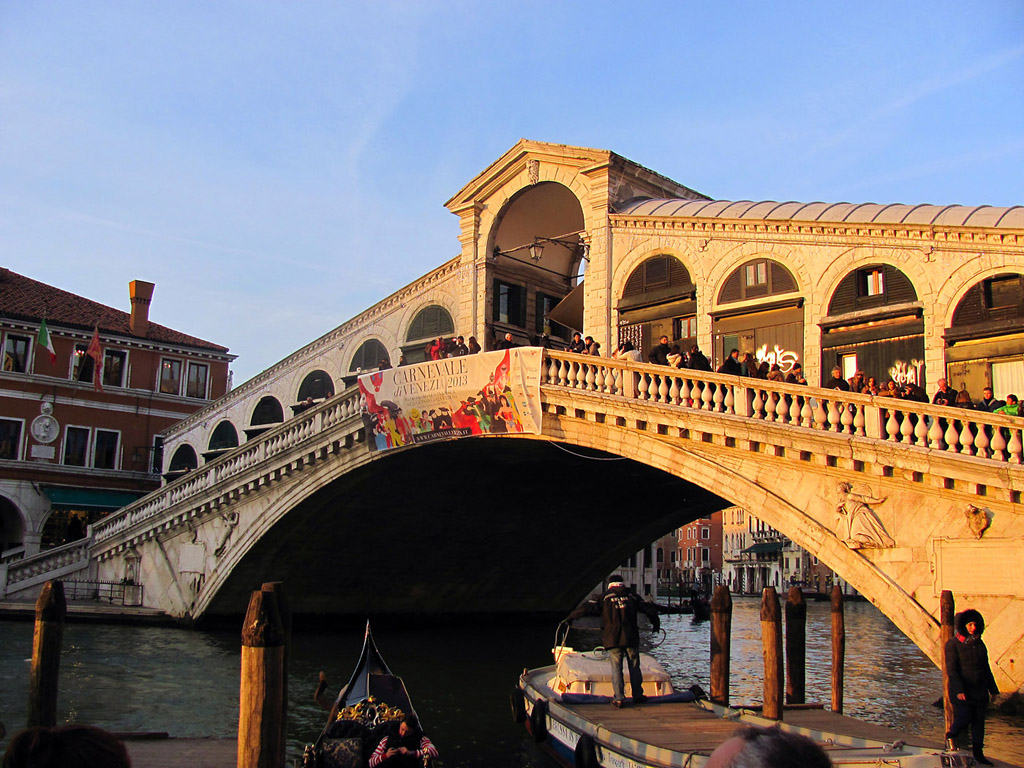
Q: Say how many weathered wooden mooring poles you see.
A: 8